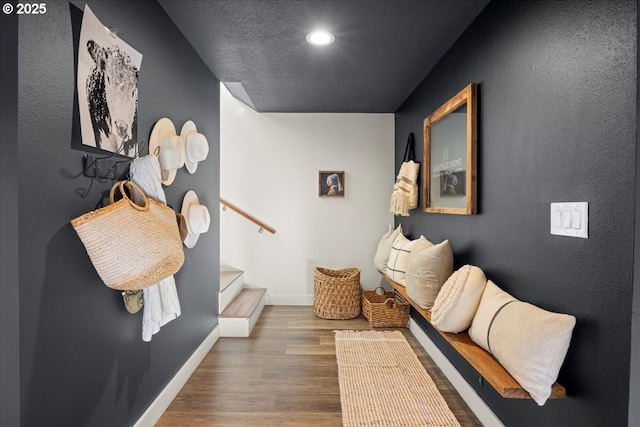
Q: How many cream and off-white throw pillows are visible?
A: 5